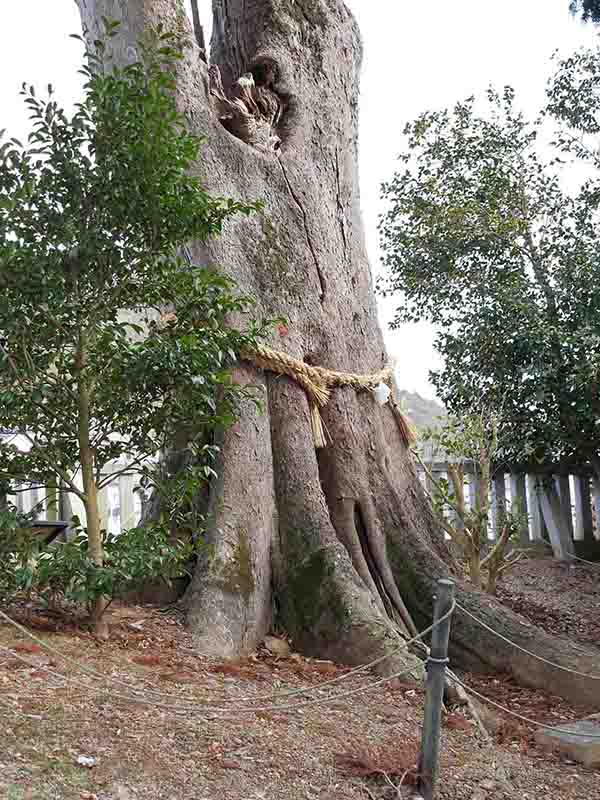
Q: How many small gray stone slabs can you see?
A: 1